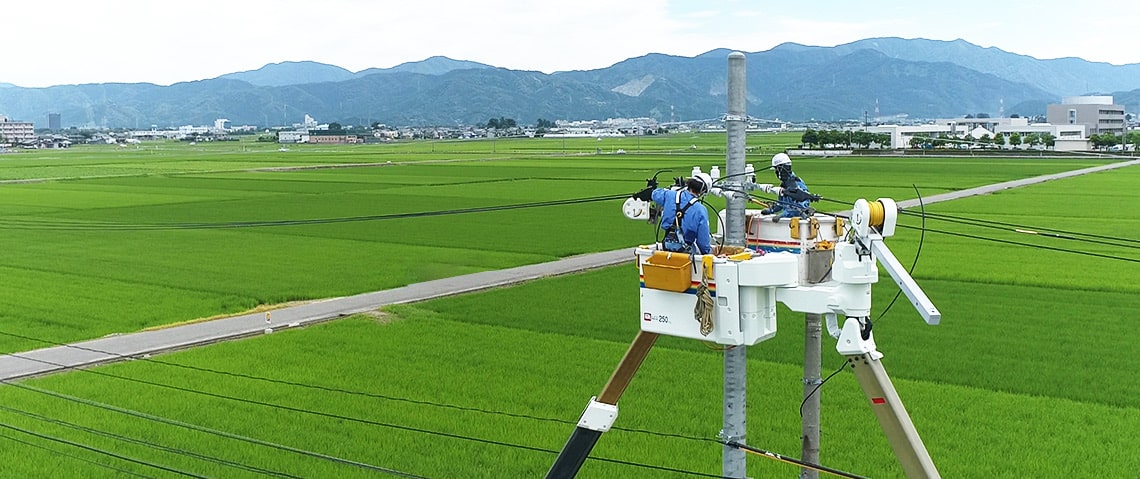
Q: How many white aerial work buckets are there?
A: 2